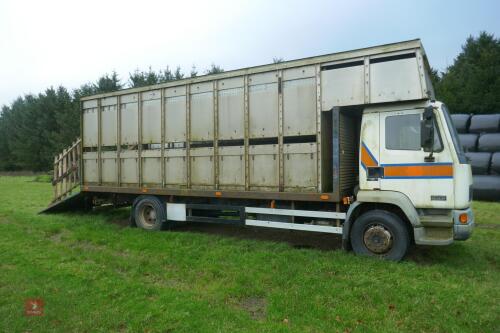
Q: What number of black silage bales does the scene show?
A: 7